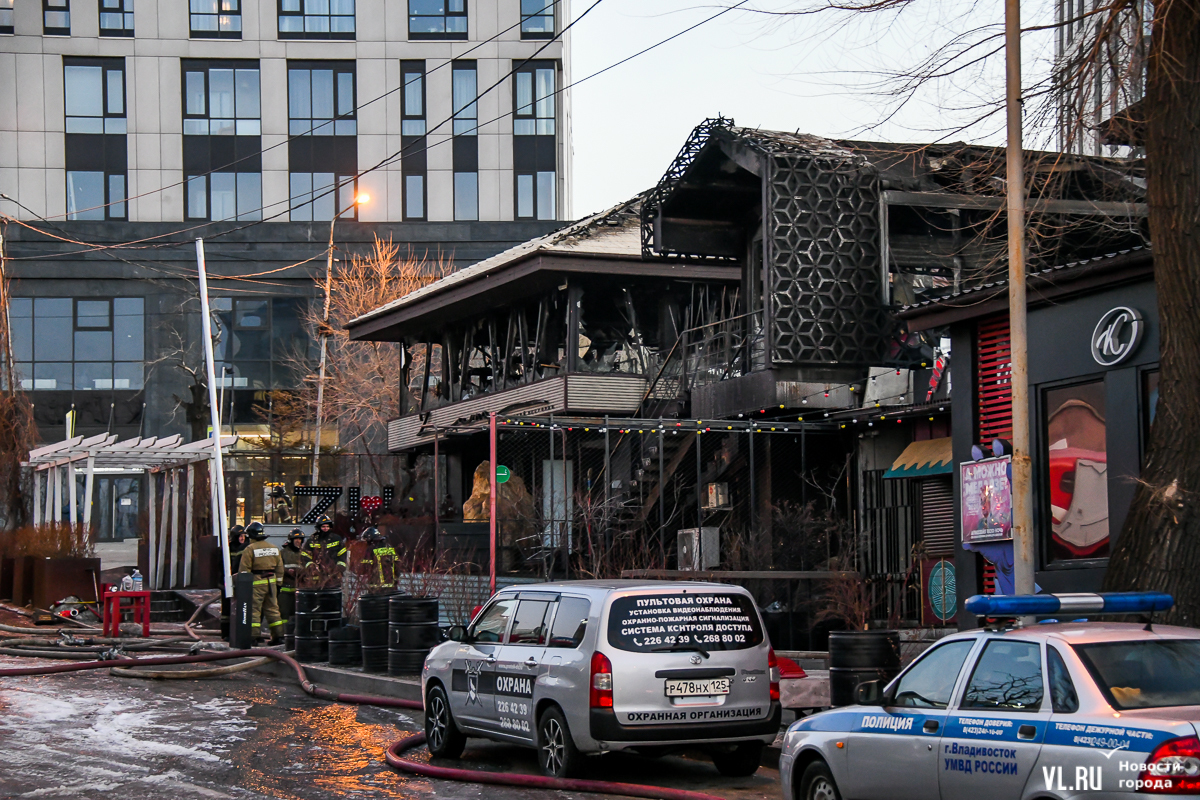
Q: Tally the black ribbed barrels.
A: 6